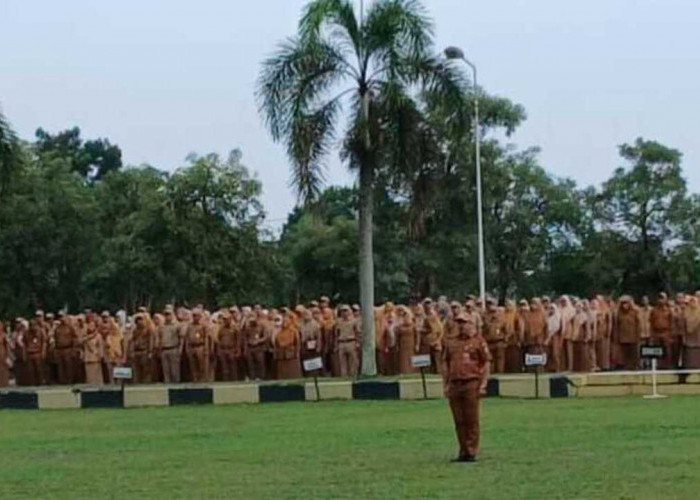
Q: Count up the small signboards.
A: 5